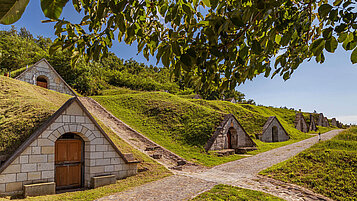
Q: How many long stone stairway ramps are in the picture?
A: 1